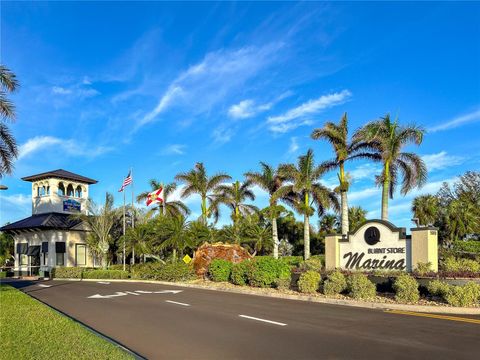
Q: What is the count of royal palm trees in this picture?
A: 7